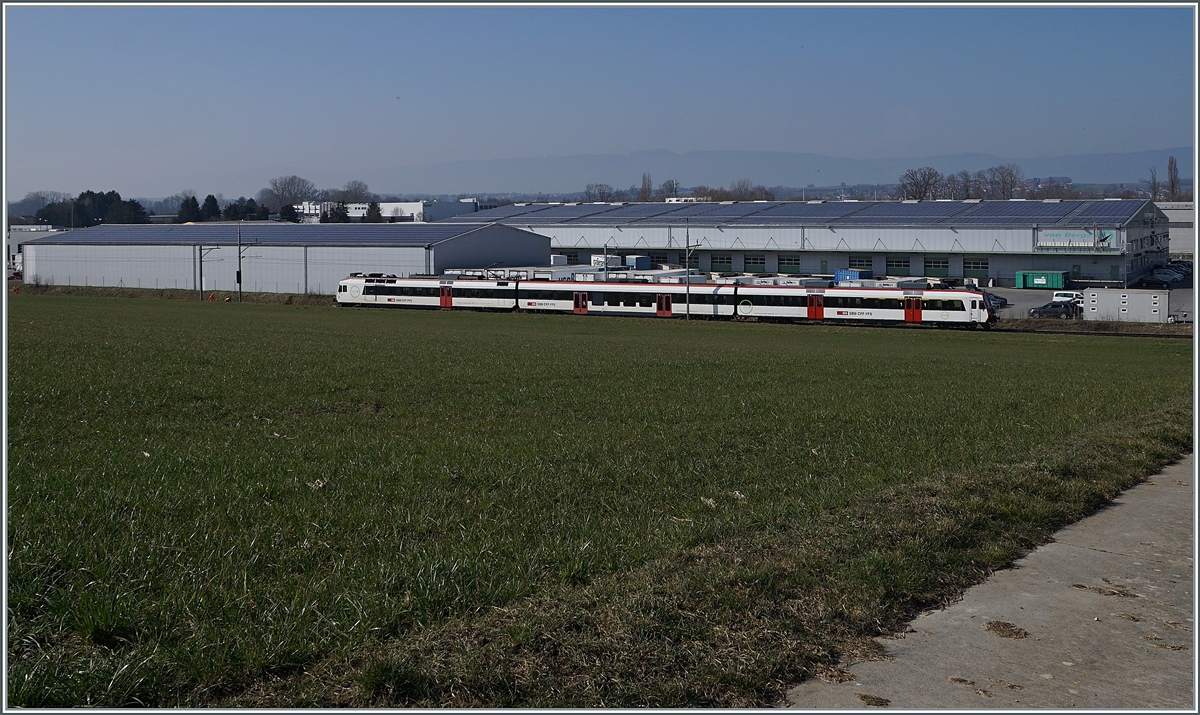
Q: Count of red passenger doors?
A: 5